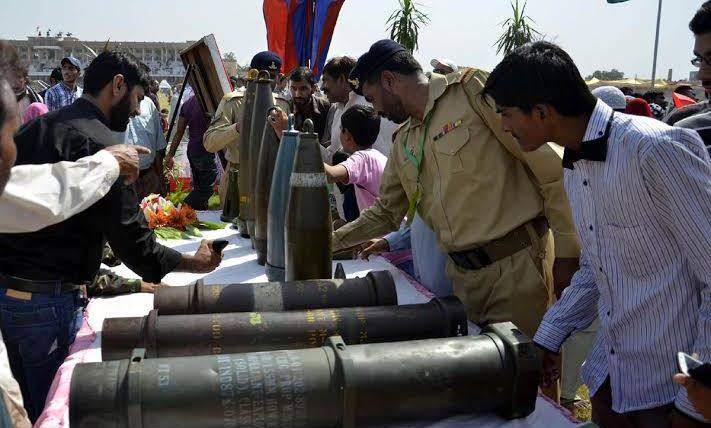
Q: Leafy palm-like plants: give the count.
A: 2